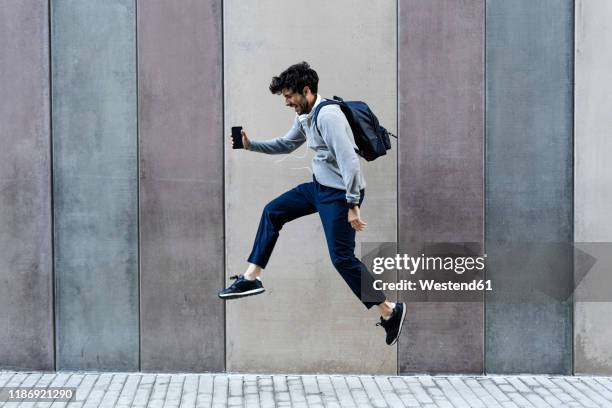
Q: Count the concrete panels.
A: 7